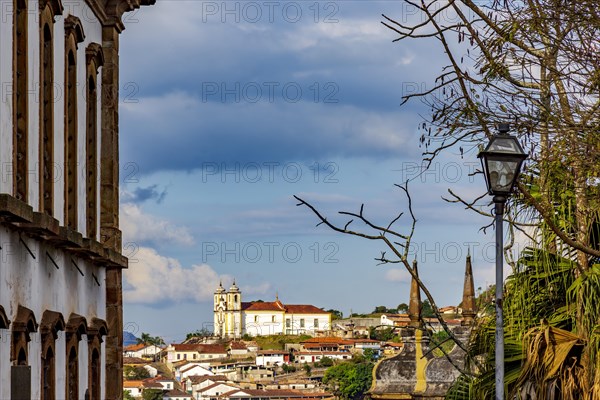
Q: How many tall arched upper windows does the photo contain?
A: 4